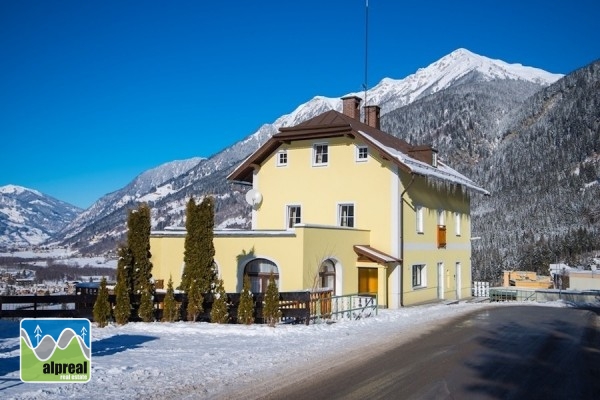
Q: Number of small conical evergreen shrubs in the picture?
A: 8